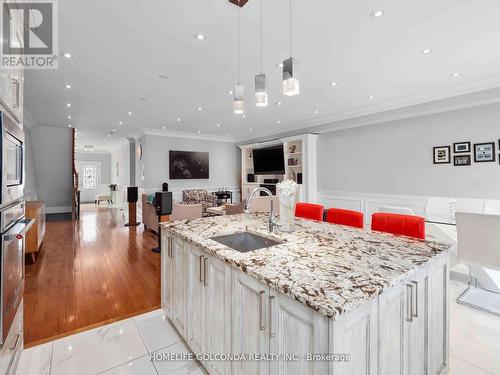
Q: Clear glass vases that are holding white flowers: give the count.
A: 1